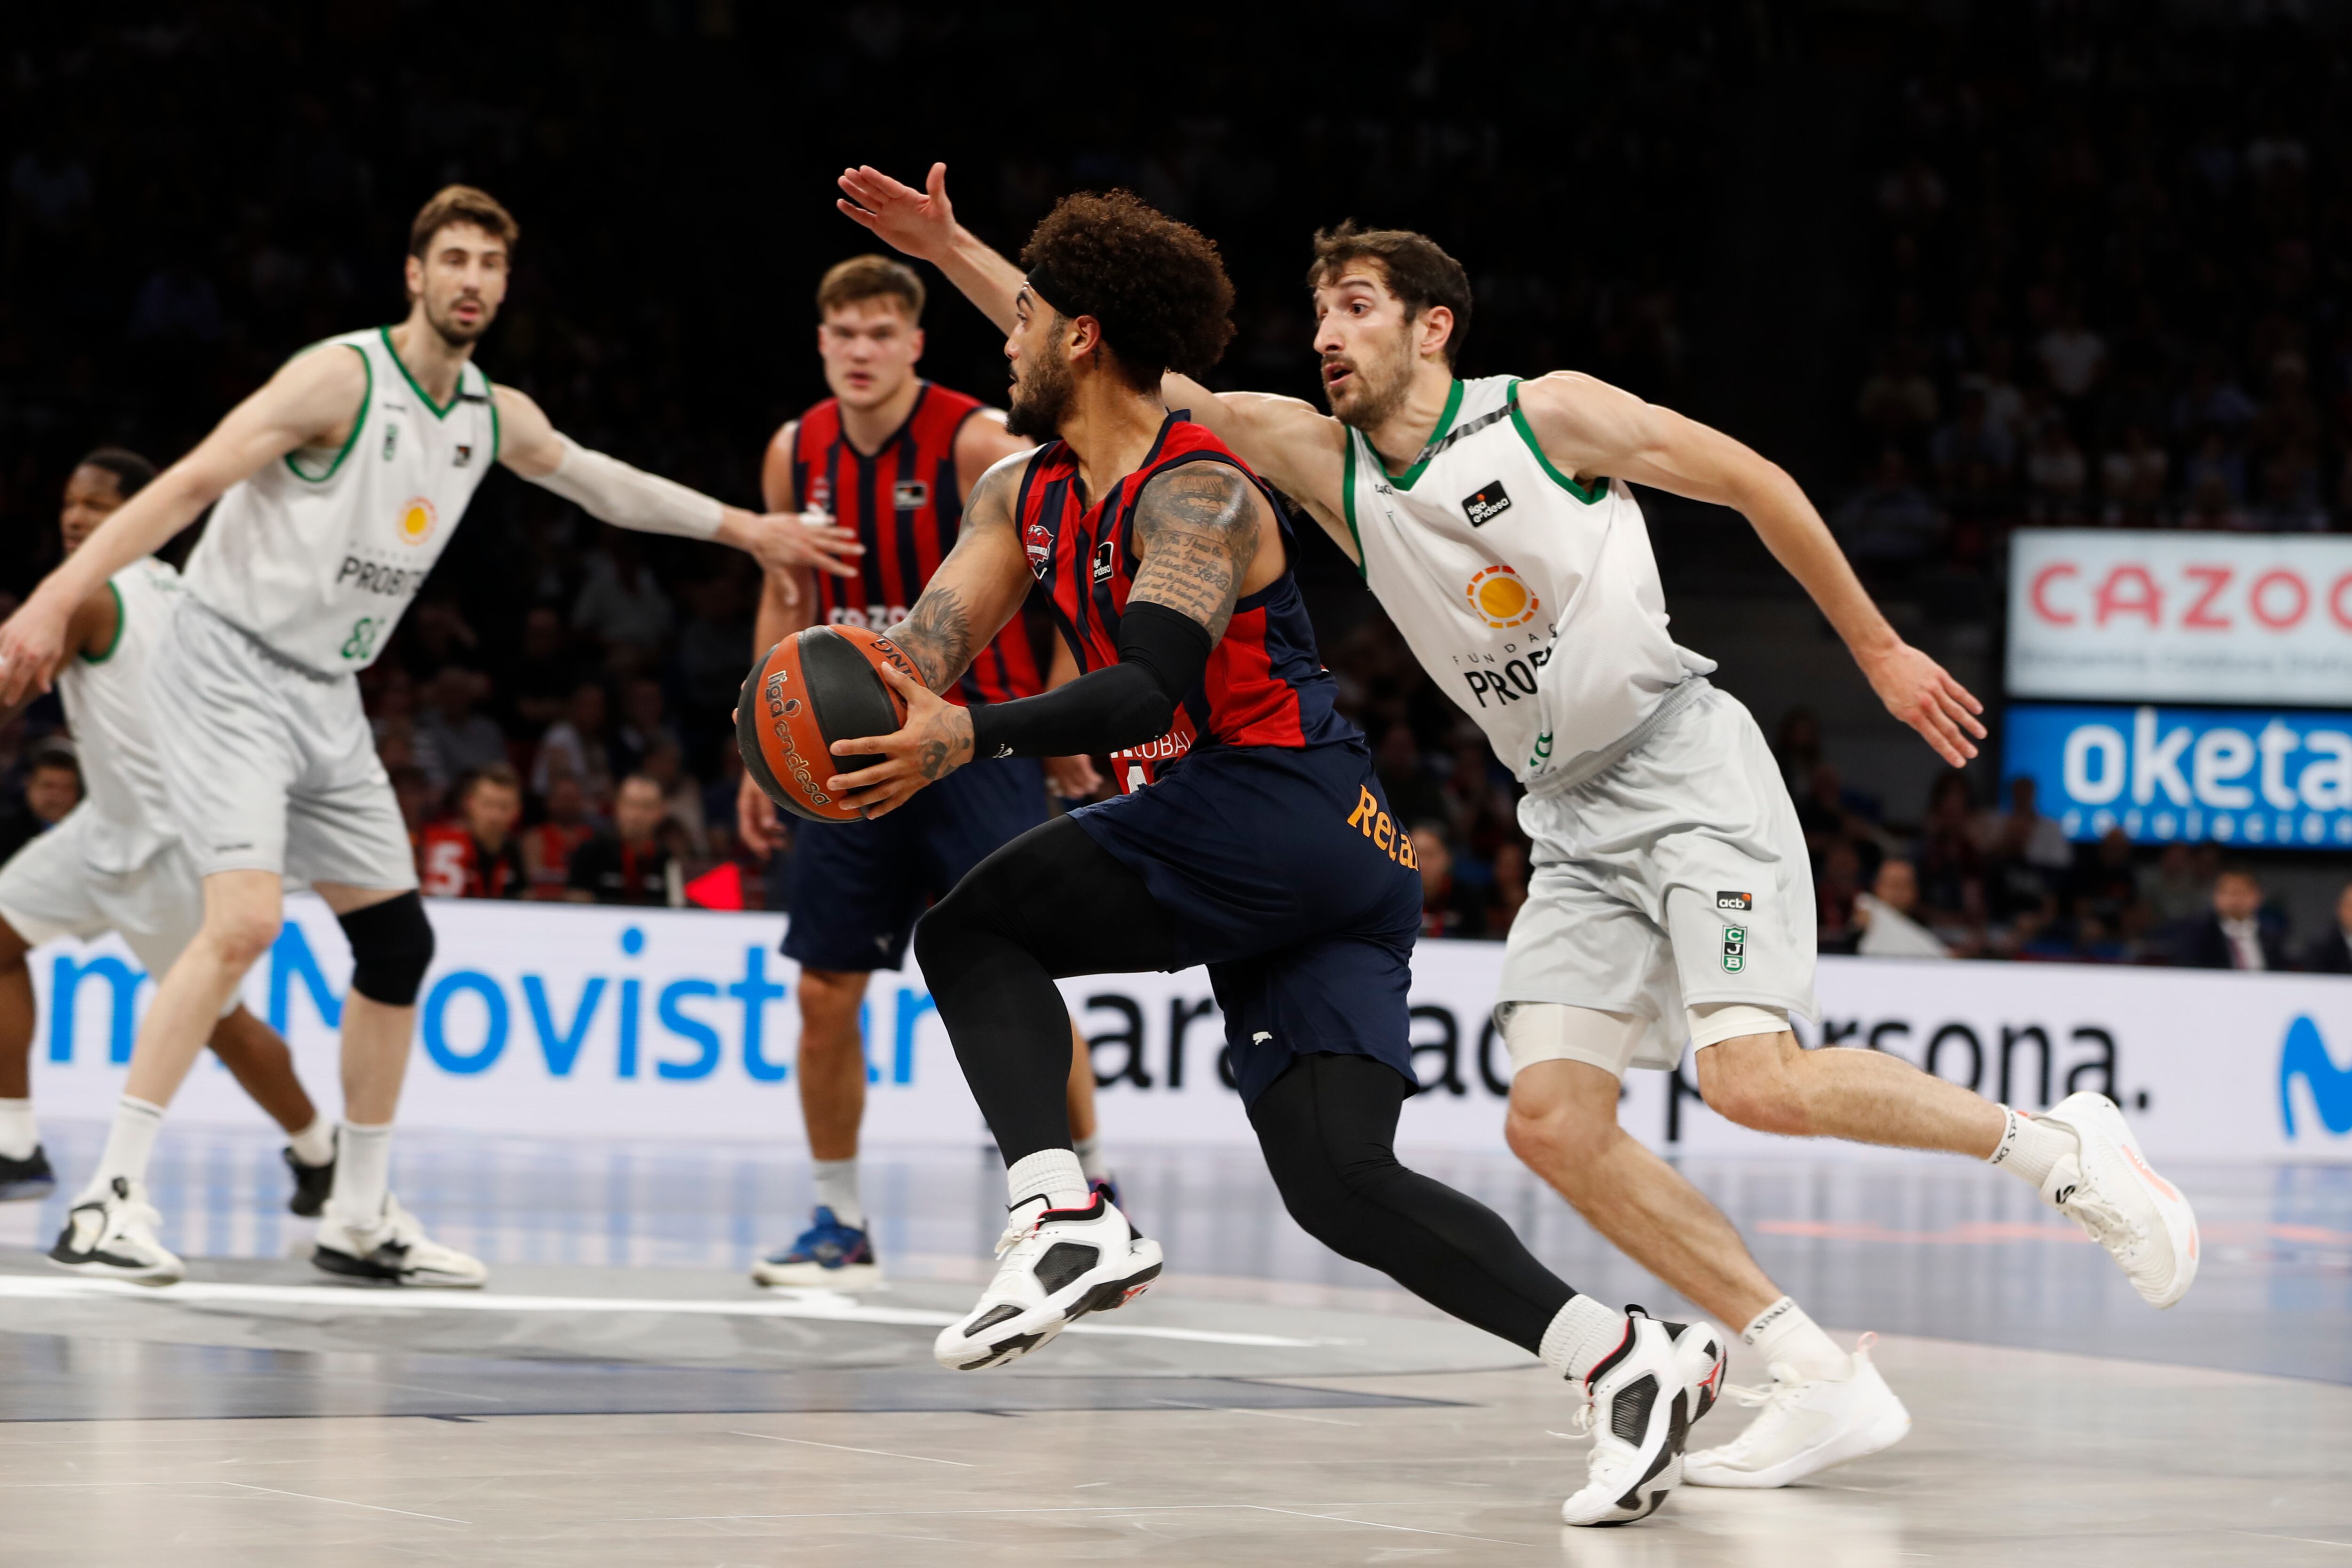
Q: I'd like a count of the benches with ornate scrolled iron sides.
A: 0